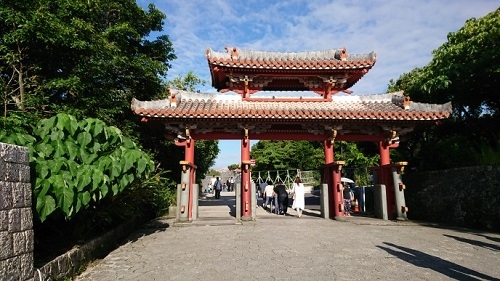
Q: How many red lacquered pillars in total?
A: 4